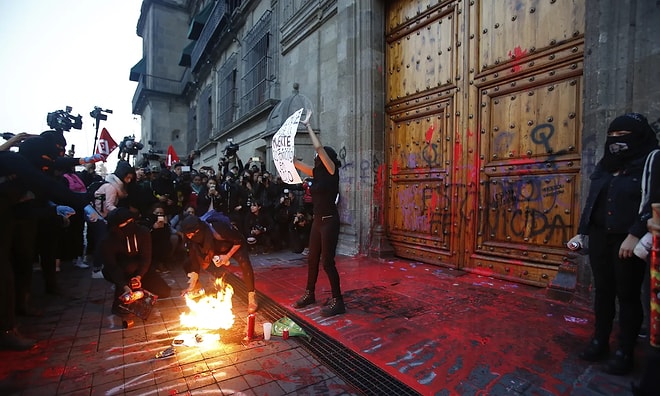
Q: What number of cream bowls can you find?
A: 0